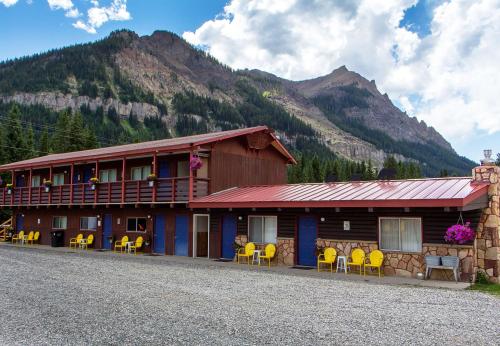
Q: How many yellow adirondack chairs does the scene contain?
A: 12